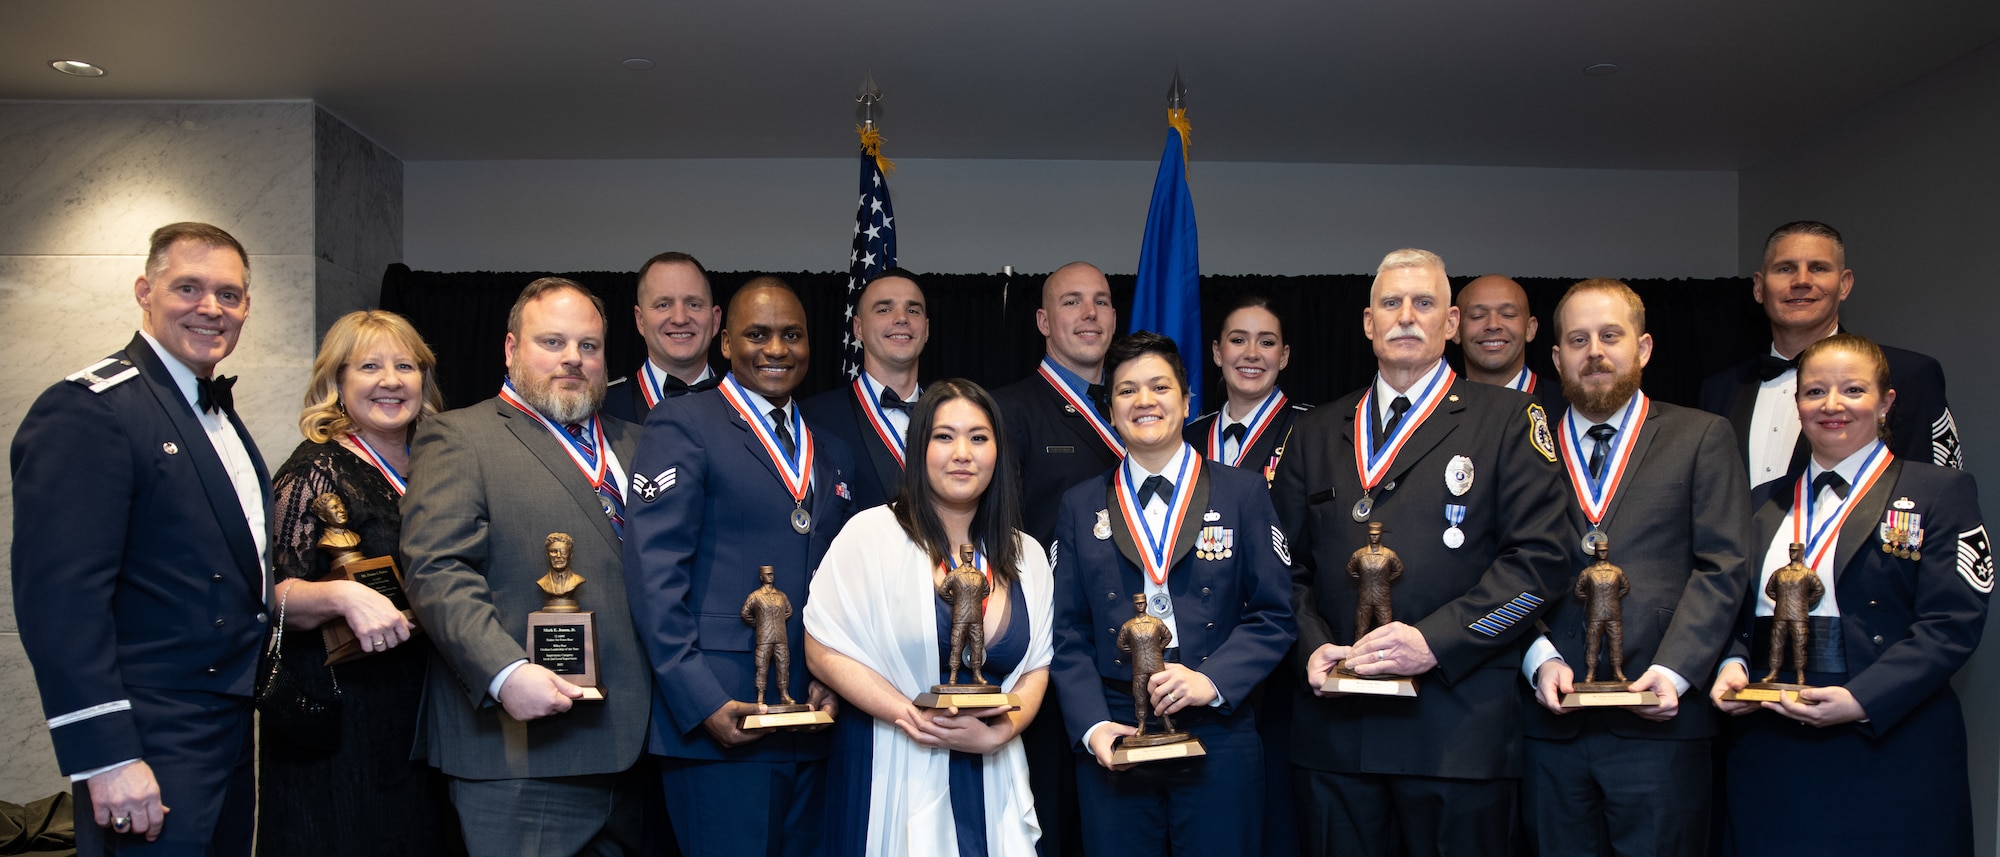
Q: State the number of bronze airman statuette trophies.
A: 6